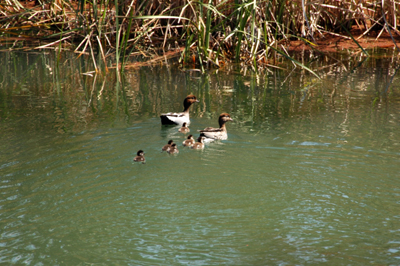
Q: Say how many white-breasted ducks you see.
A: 2